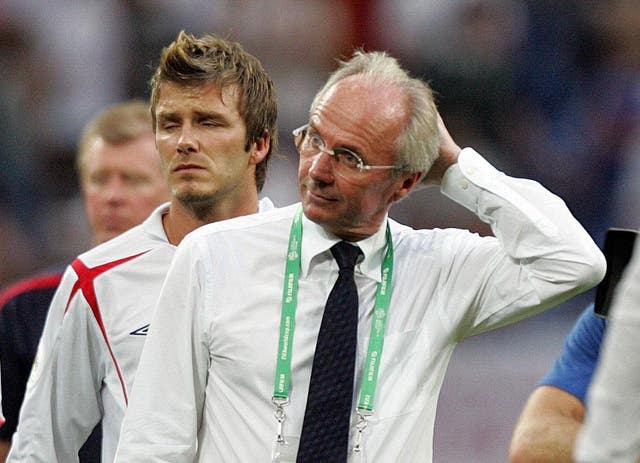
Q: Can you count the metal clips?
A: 2